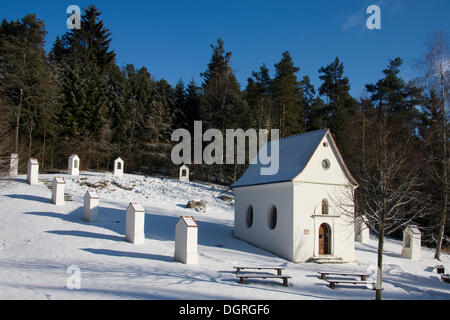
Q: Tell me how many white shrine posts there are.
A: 11